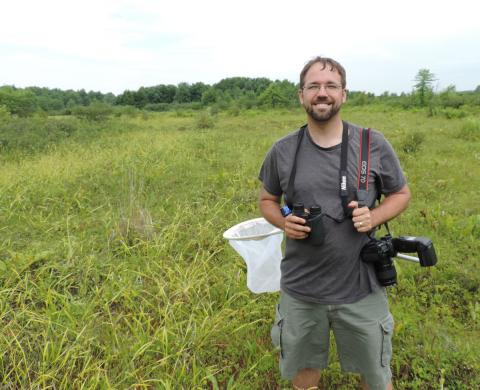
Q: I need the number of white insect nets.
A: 1